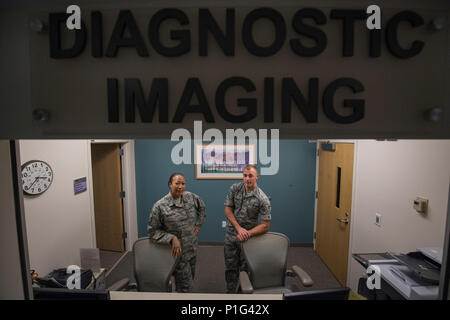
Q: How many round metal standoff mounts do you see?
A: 4